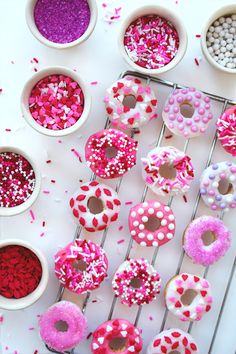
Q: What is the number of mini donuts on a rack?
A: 15